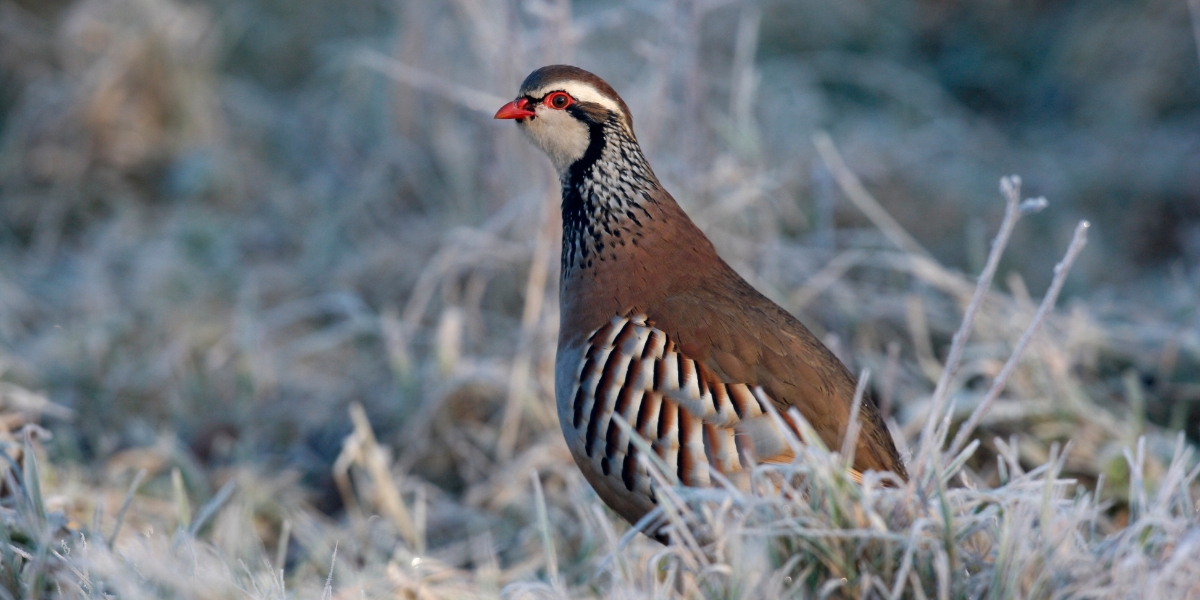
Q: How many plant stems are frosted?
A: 2